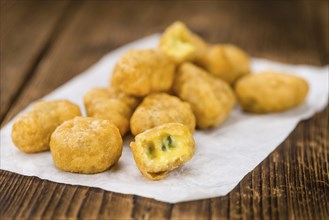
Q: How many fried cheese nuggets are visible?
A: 10